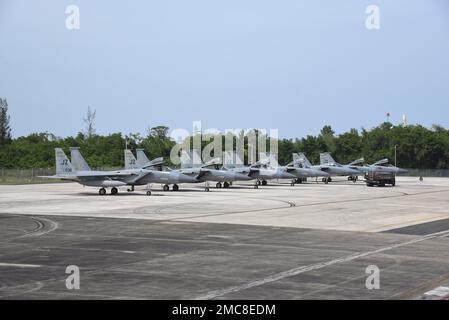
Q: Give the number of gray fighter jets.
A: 7